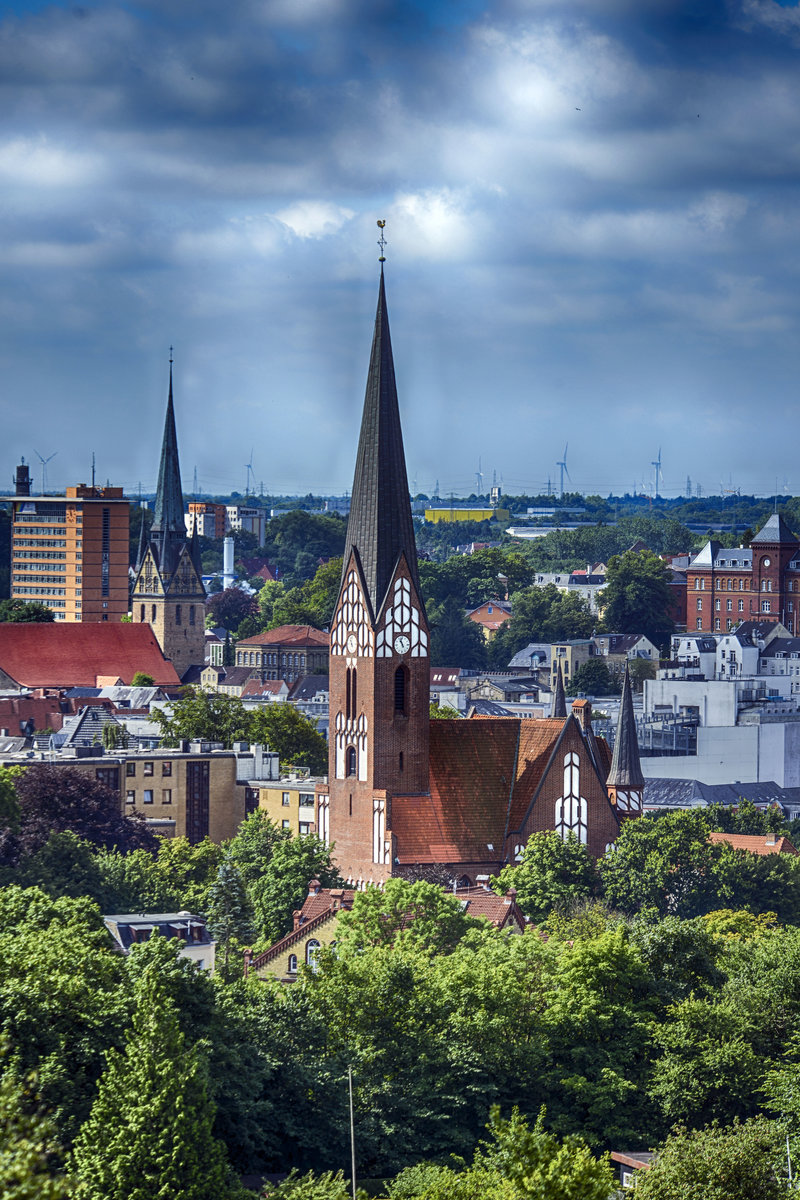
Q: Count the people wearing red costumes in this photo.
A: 0